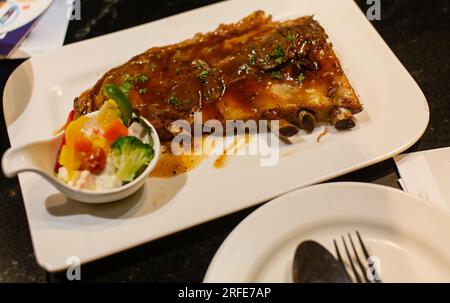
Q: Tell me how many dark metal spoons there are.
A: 1